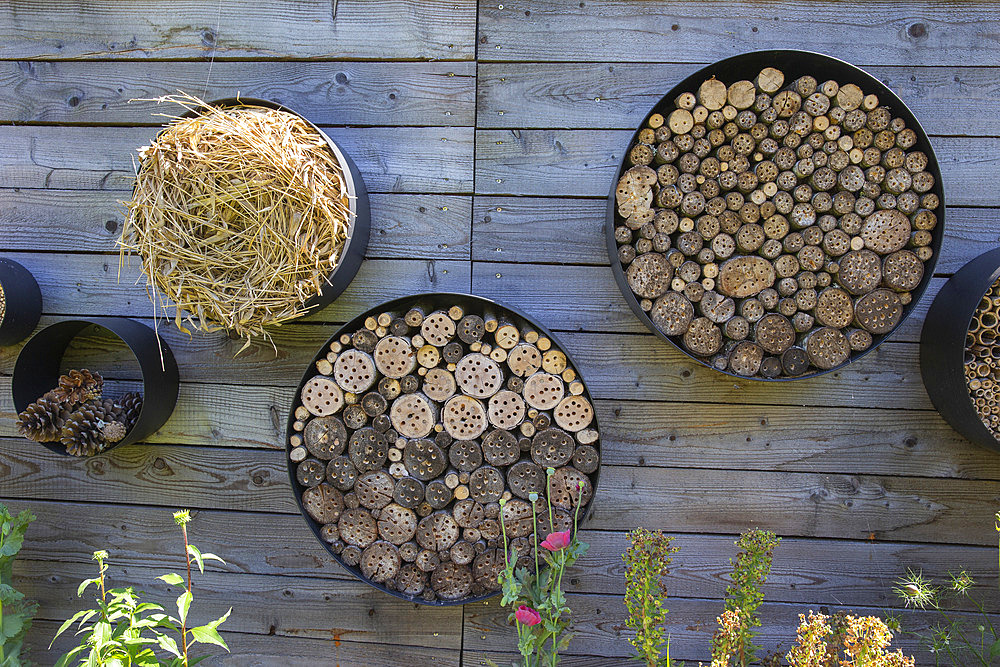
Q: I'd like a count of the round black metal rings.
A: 6